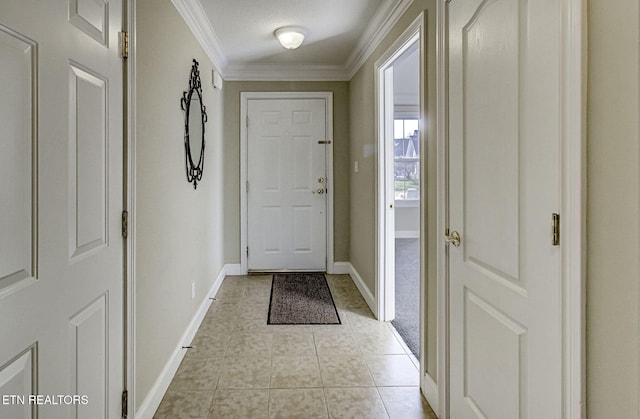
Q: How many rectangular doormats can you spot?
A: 1